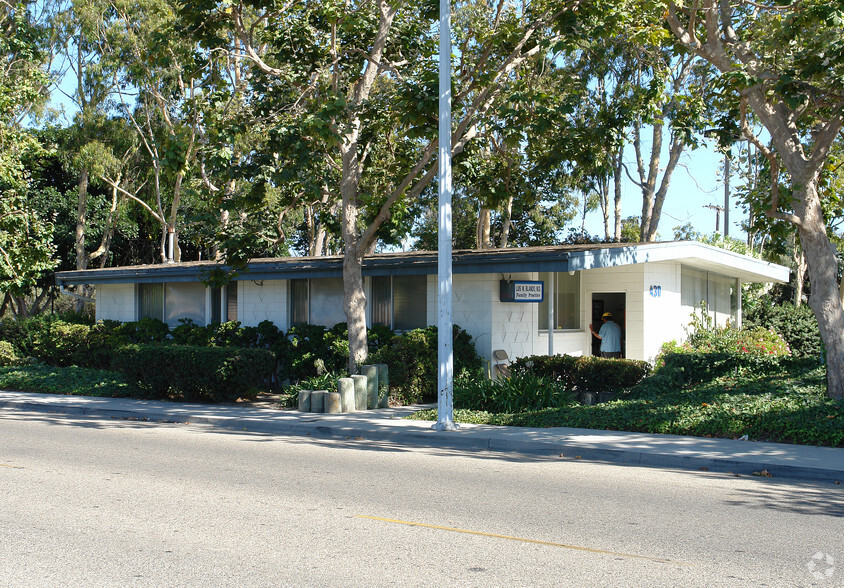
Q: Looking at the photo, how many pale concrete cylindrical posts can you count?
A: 7